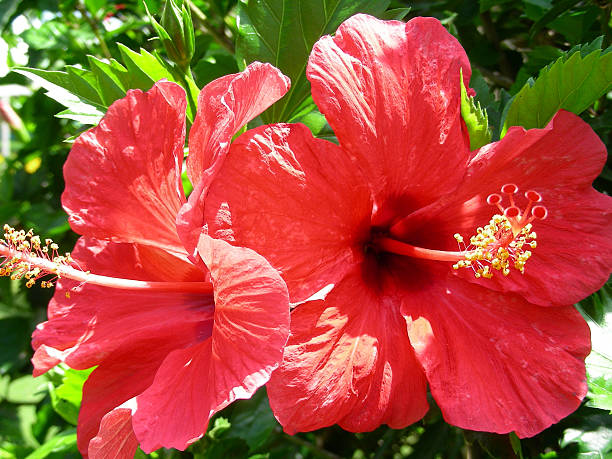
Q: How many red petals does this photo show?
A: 10